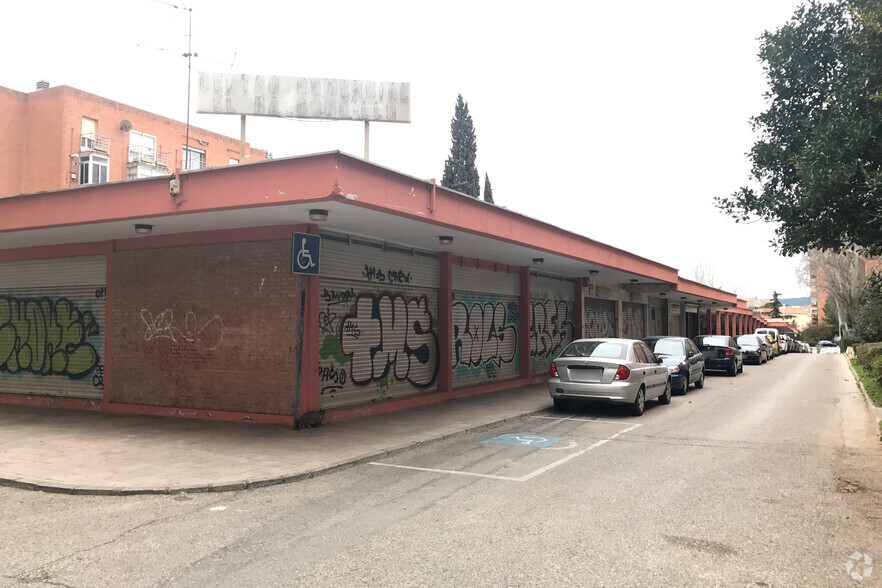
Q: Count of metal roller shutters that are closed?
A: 6